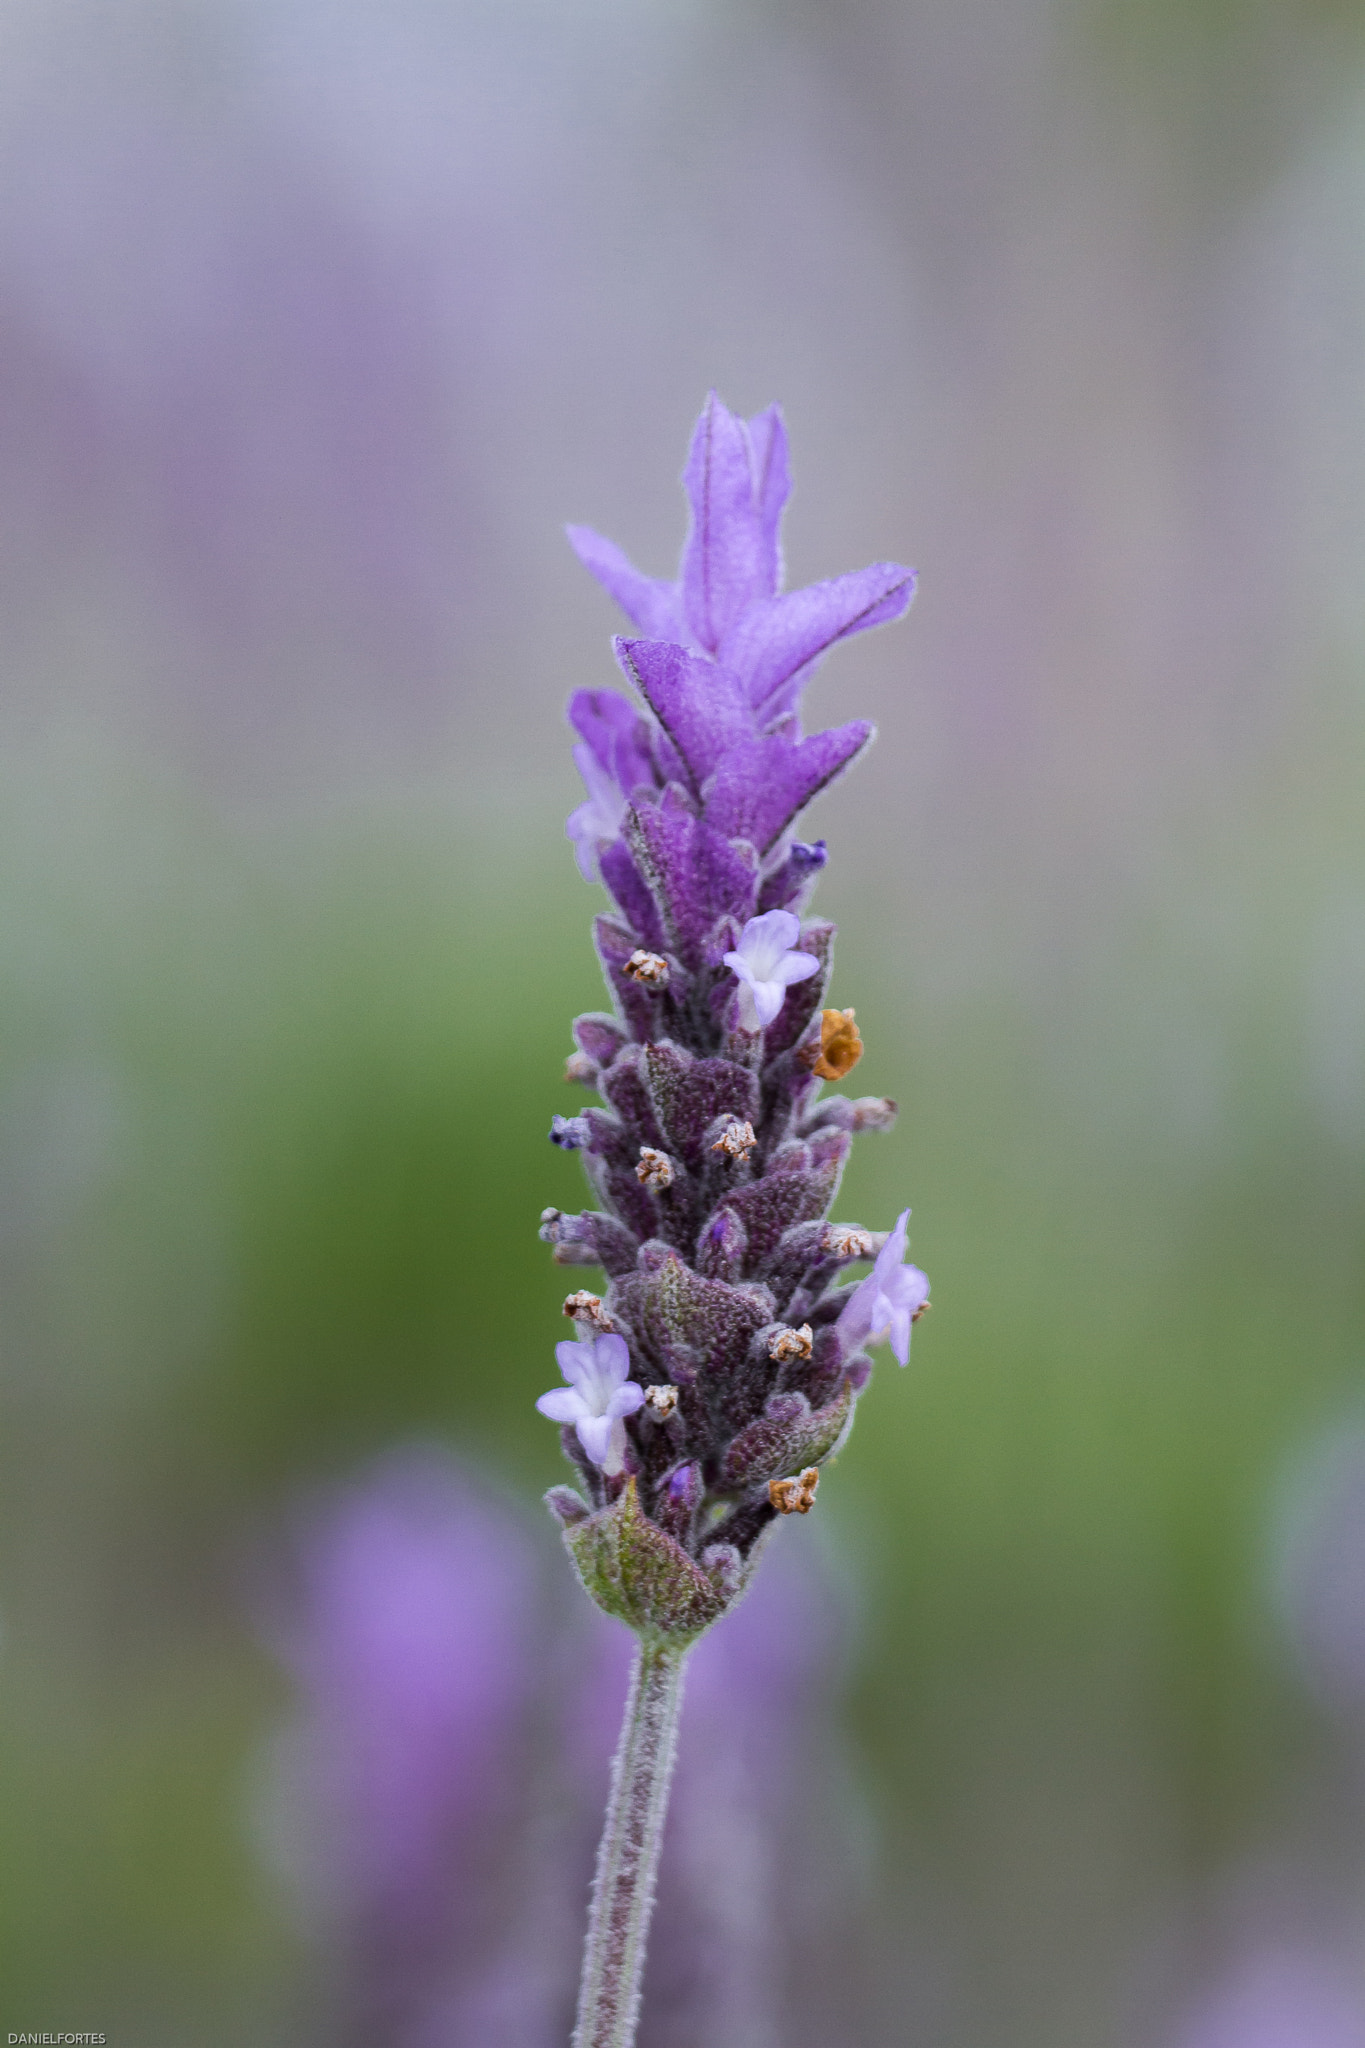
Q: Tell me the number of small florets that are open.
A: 4